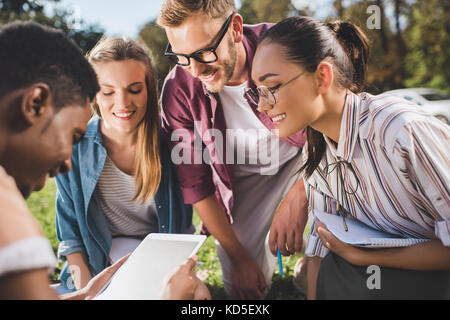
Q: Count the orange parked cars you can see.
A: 0